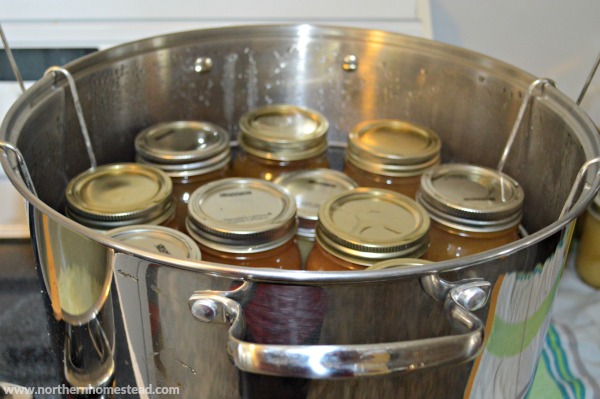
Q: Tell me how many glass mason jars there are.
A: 11